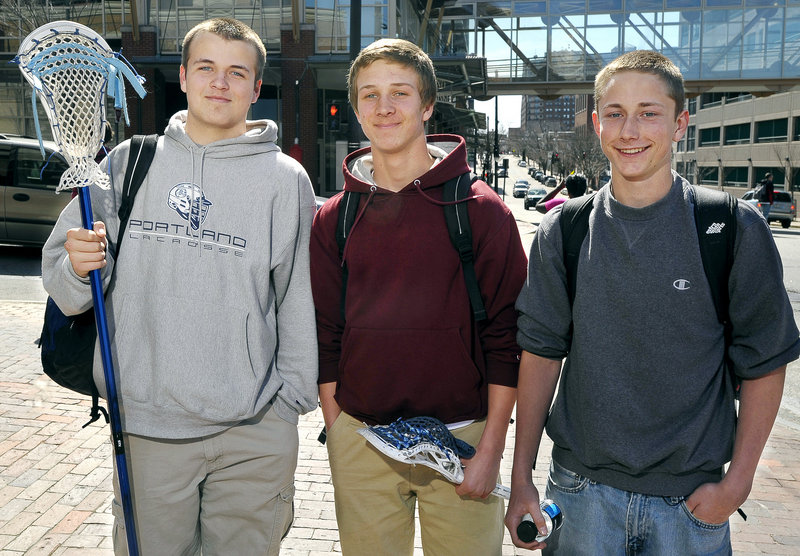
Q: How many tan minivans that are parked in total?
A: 1